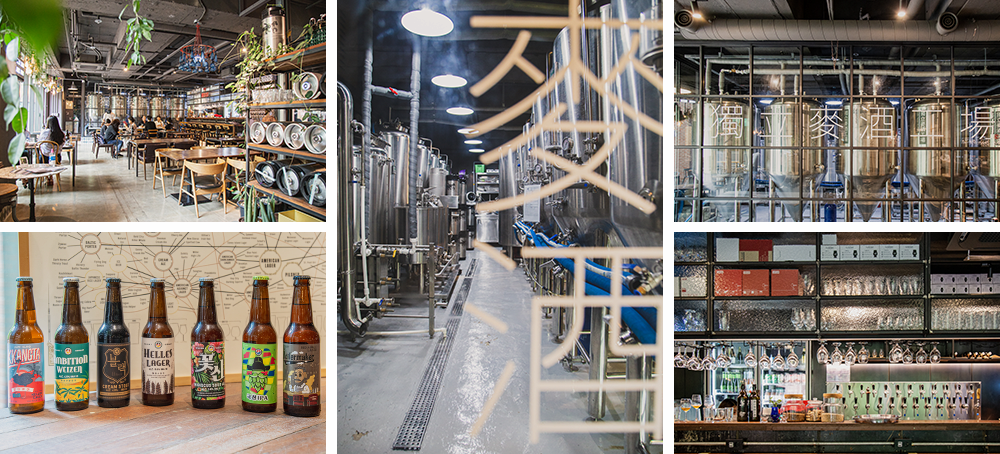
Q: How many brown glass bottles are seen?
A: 7